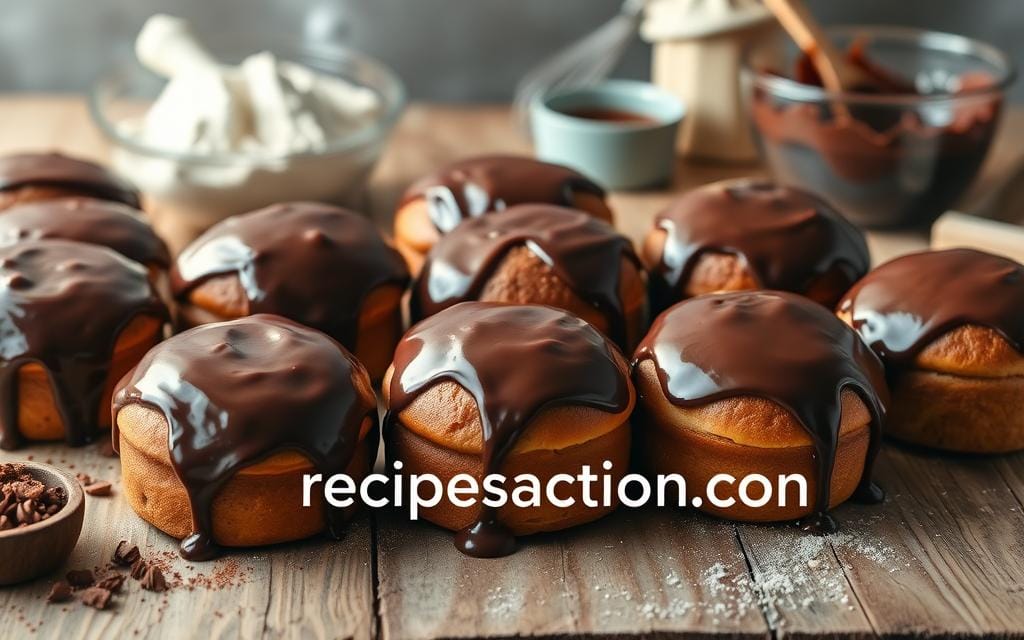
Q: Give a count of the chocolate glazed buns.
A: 11